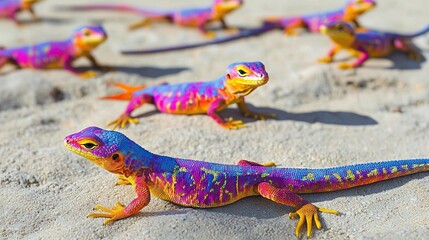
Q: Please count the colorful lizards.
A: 7